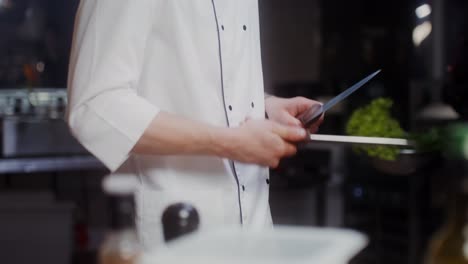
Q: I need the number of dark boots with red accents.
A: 0